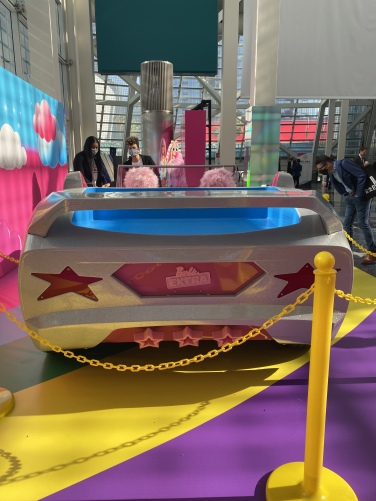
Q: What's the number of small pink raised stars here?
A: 3